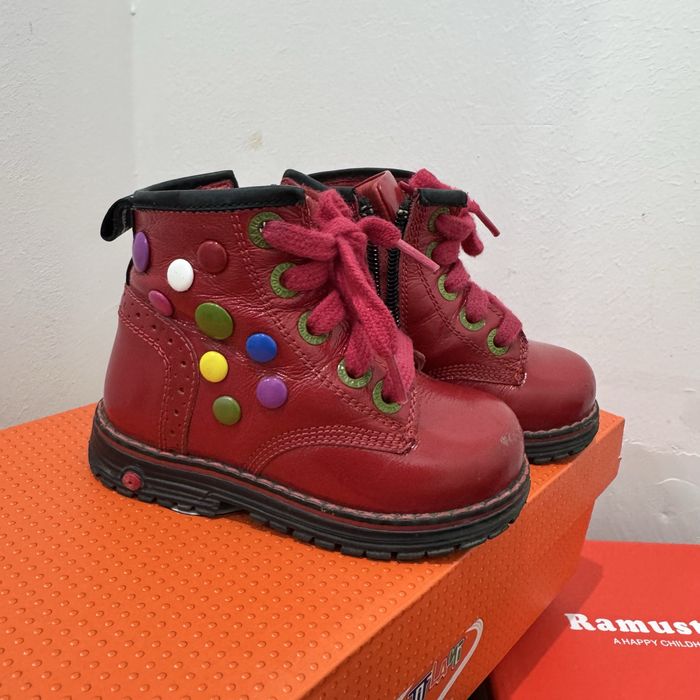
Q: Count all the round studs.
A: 9